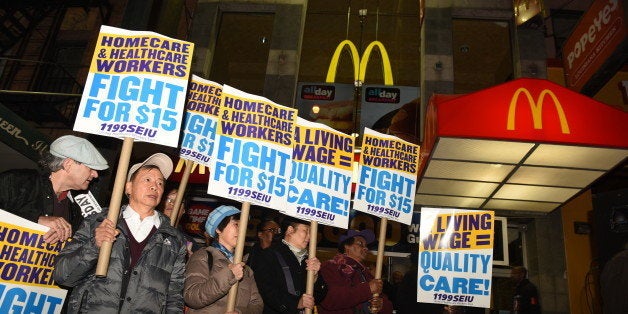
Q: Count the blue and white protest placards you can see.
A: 7